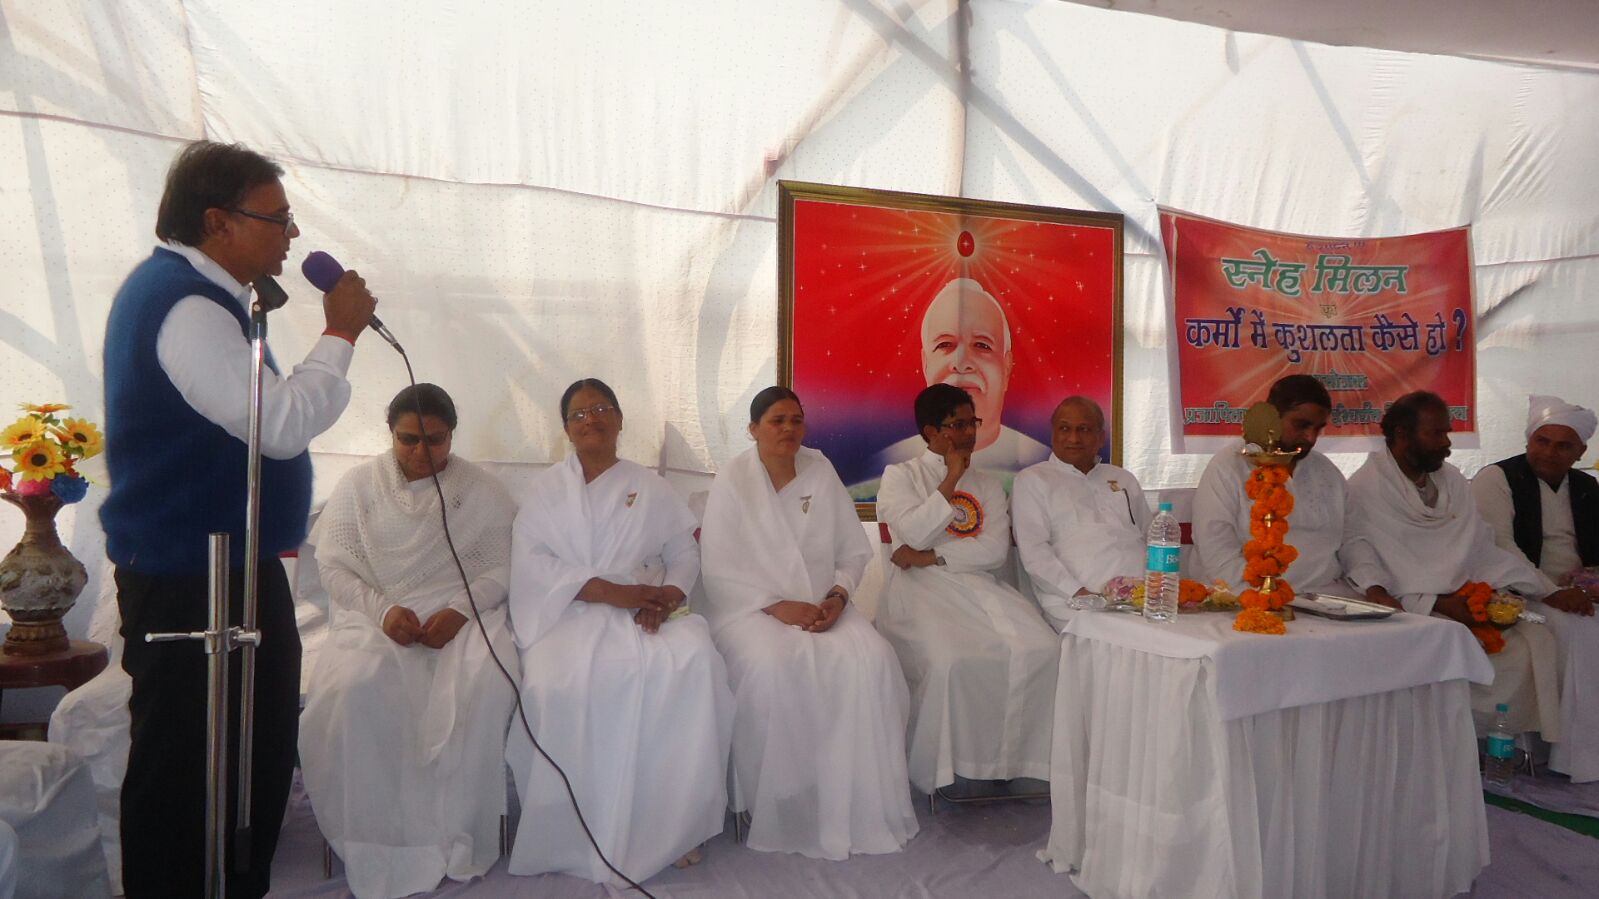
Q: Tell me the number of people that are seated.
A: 8